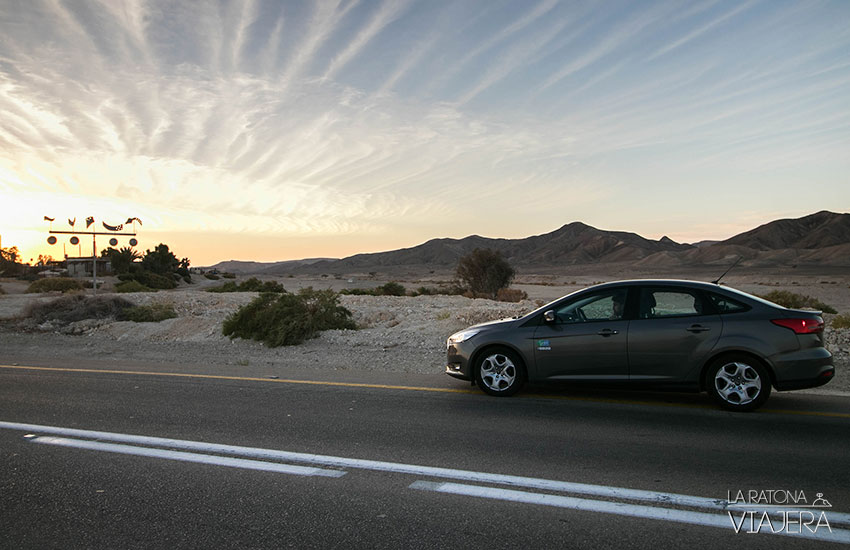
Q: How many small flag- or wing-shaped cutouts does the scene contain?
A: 5